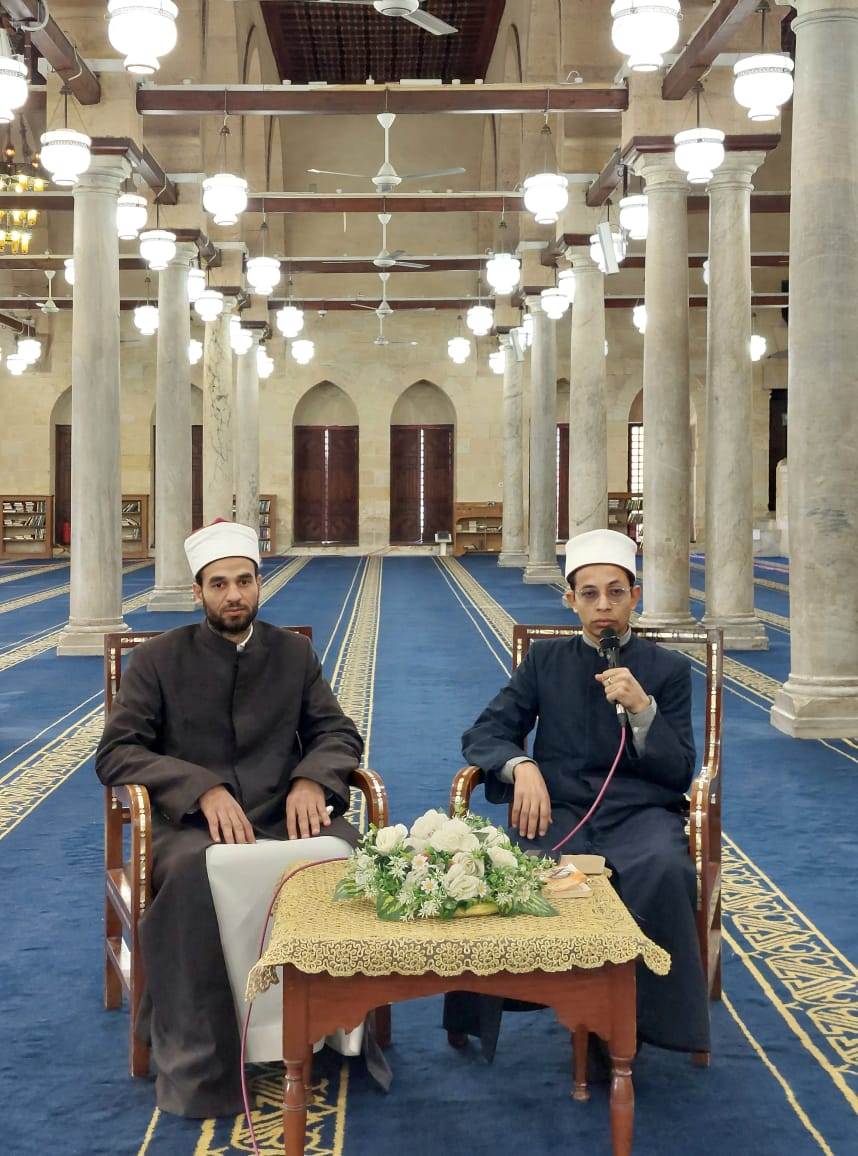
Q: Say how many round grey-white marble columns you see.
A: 10